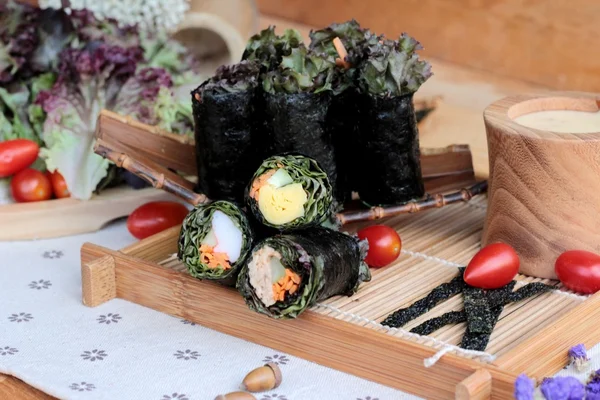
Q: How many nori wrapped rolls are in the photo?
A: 7